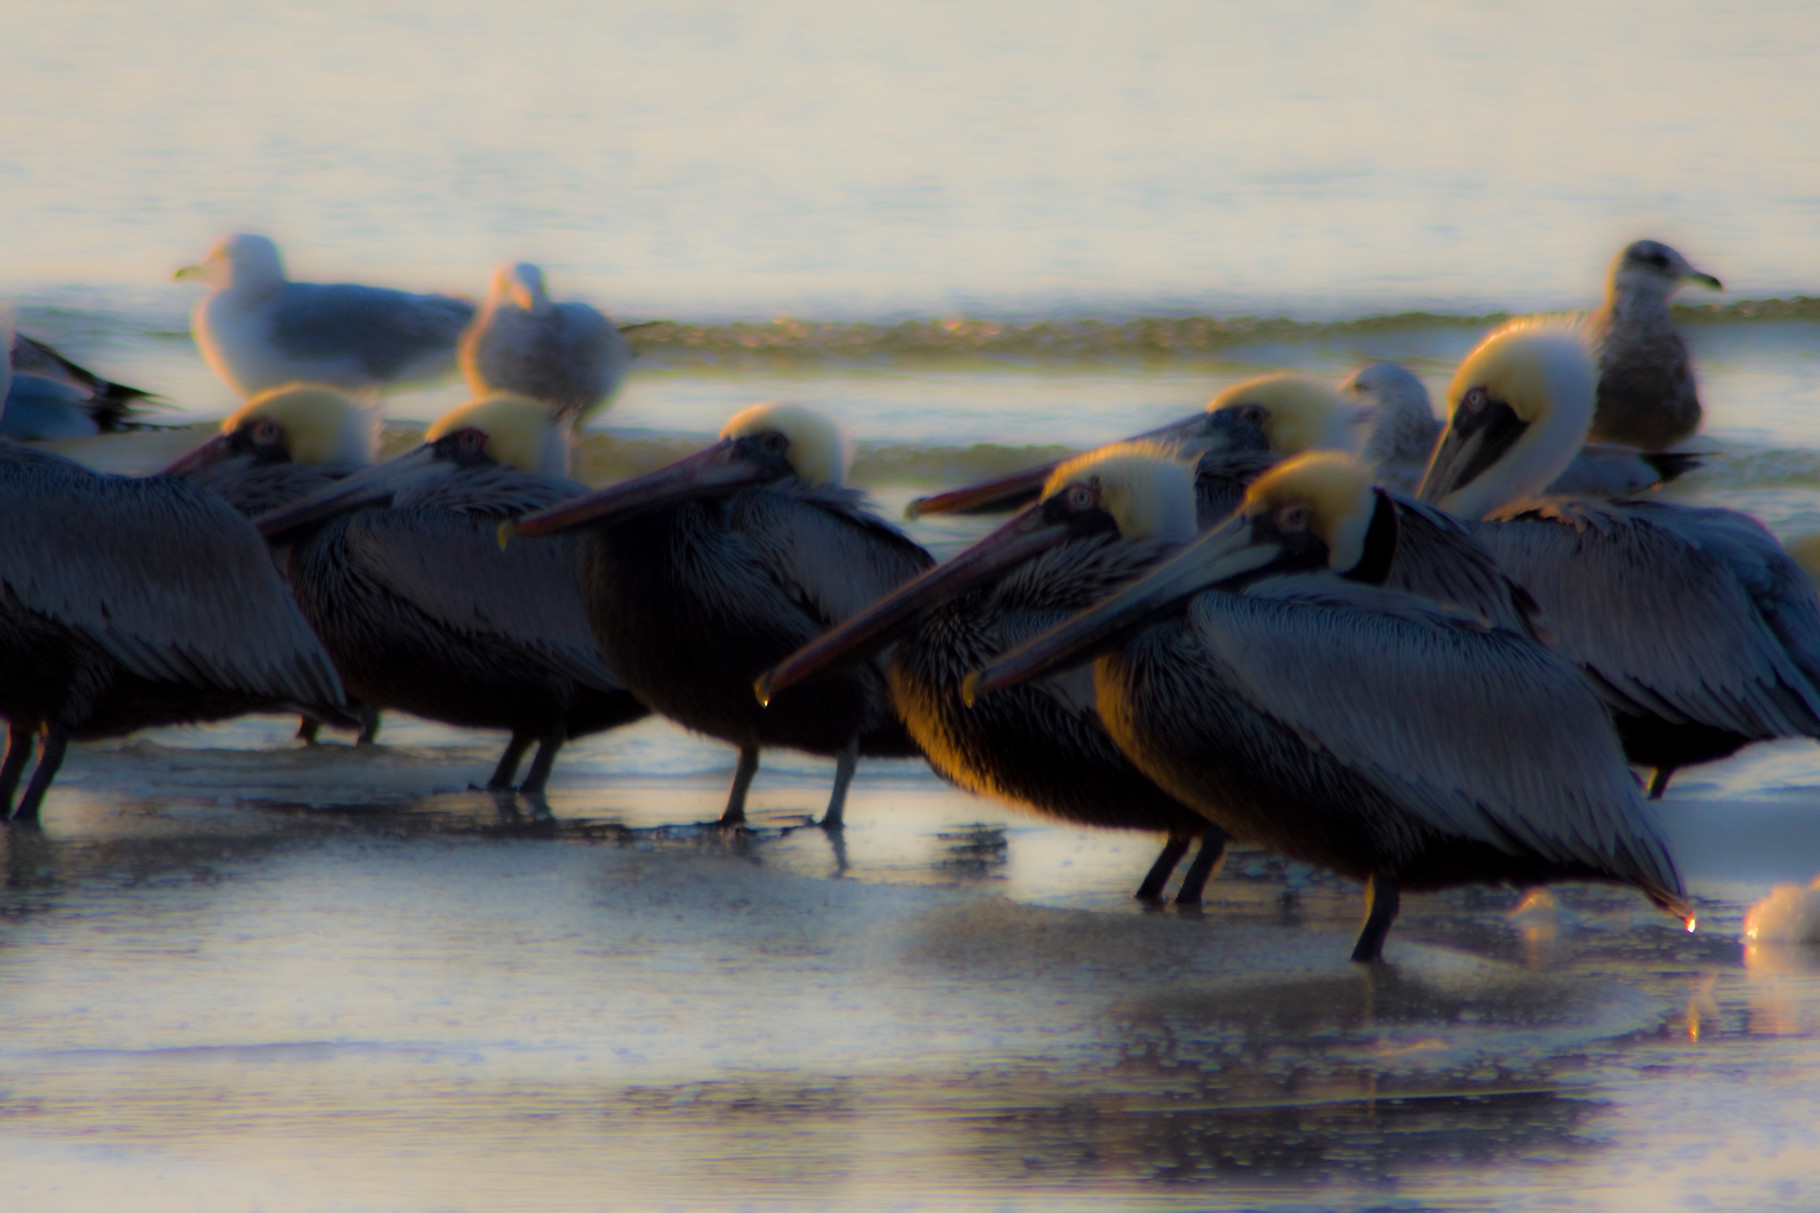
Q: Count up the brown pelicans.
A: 8